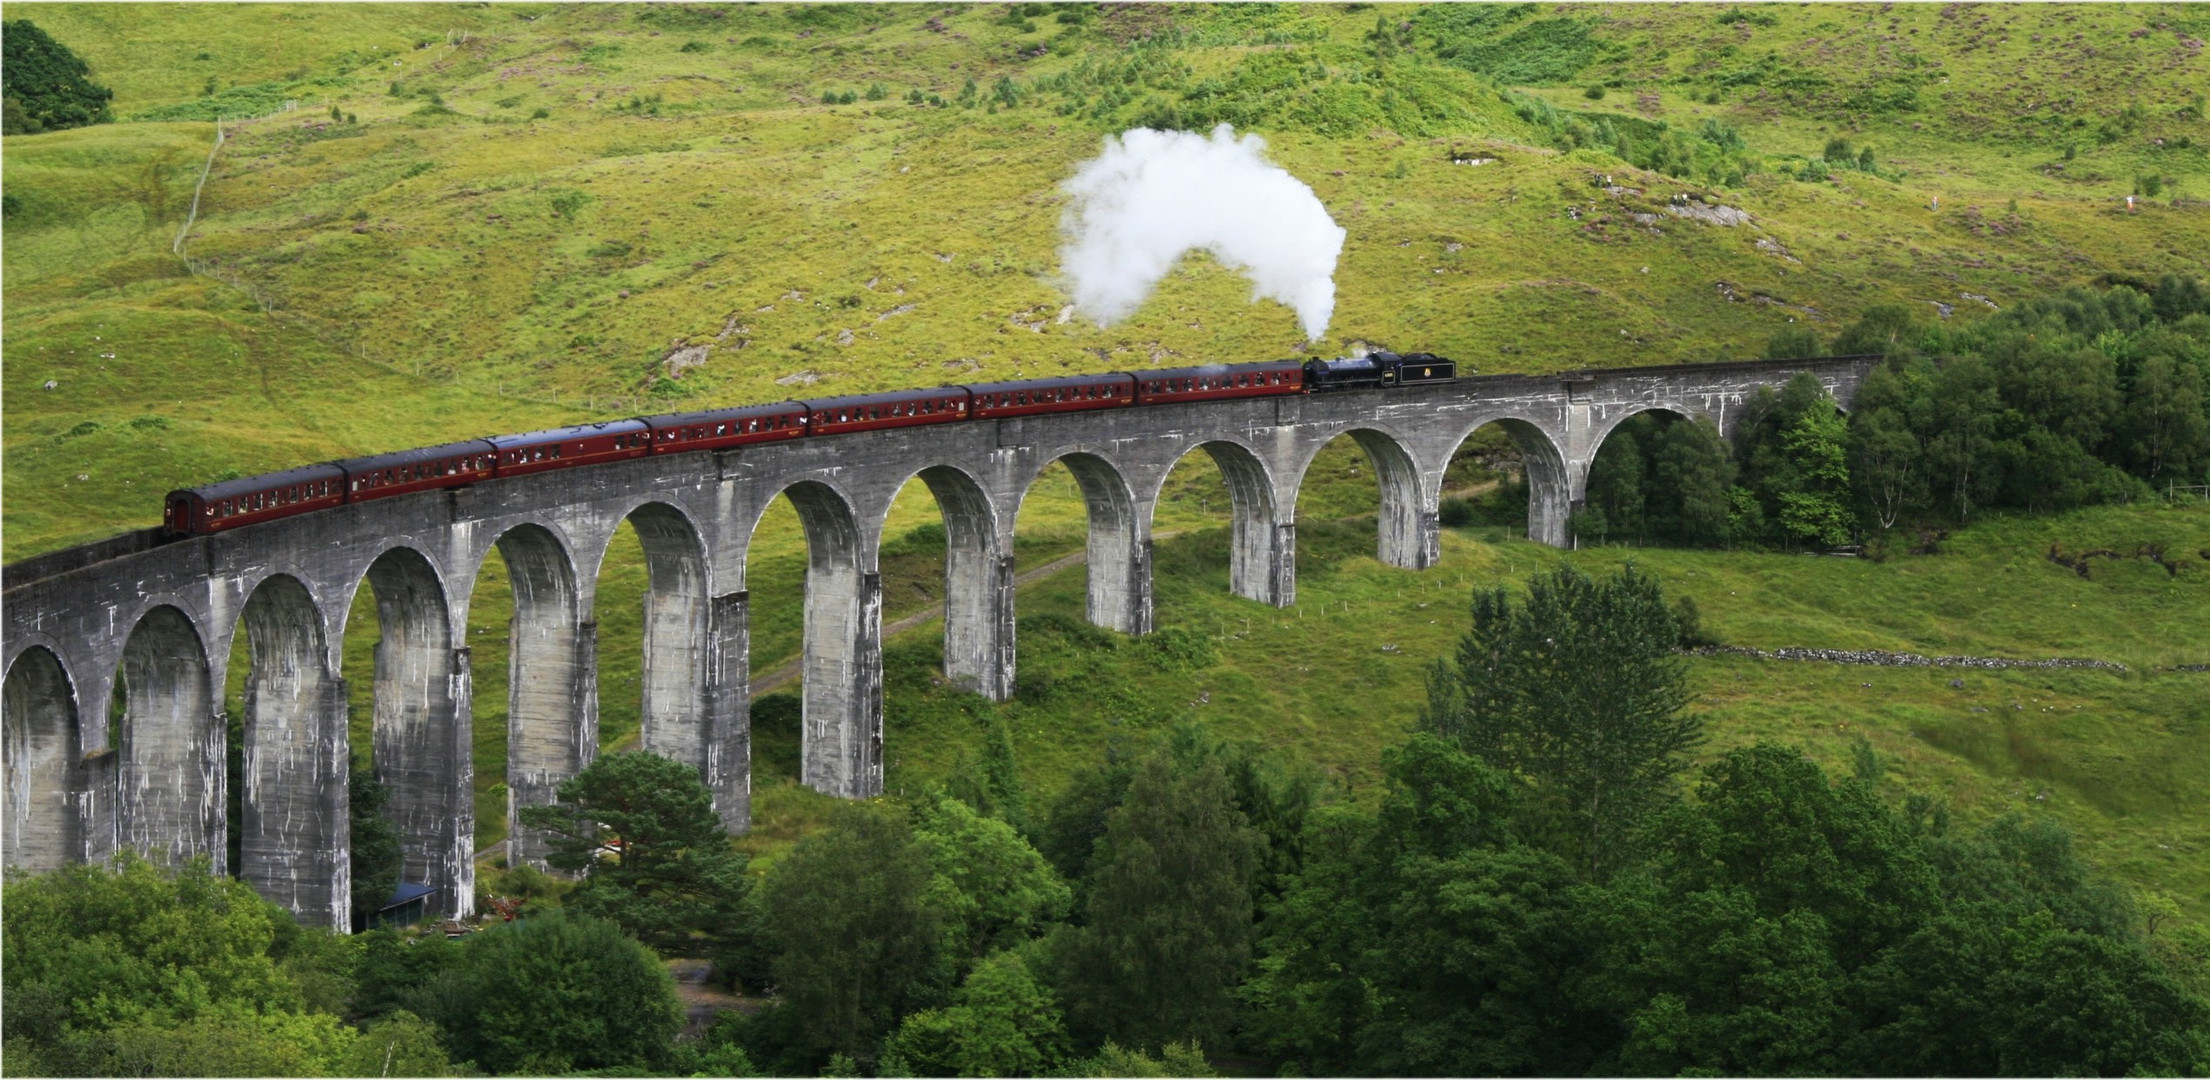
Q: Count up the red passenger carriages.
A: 7